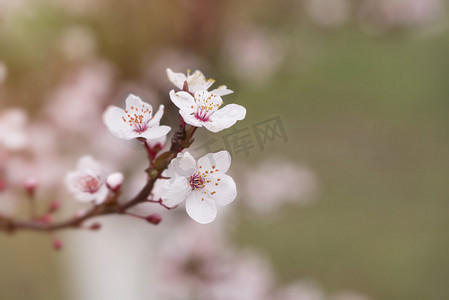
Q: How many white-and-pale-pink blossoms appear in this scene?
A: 5